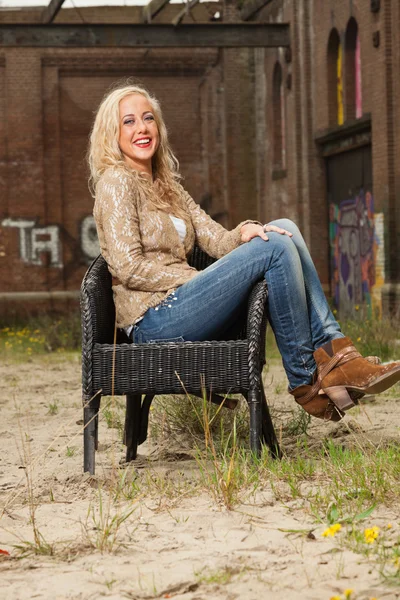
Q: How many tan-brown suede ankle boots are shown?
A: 2